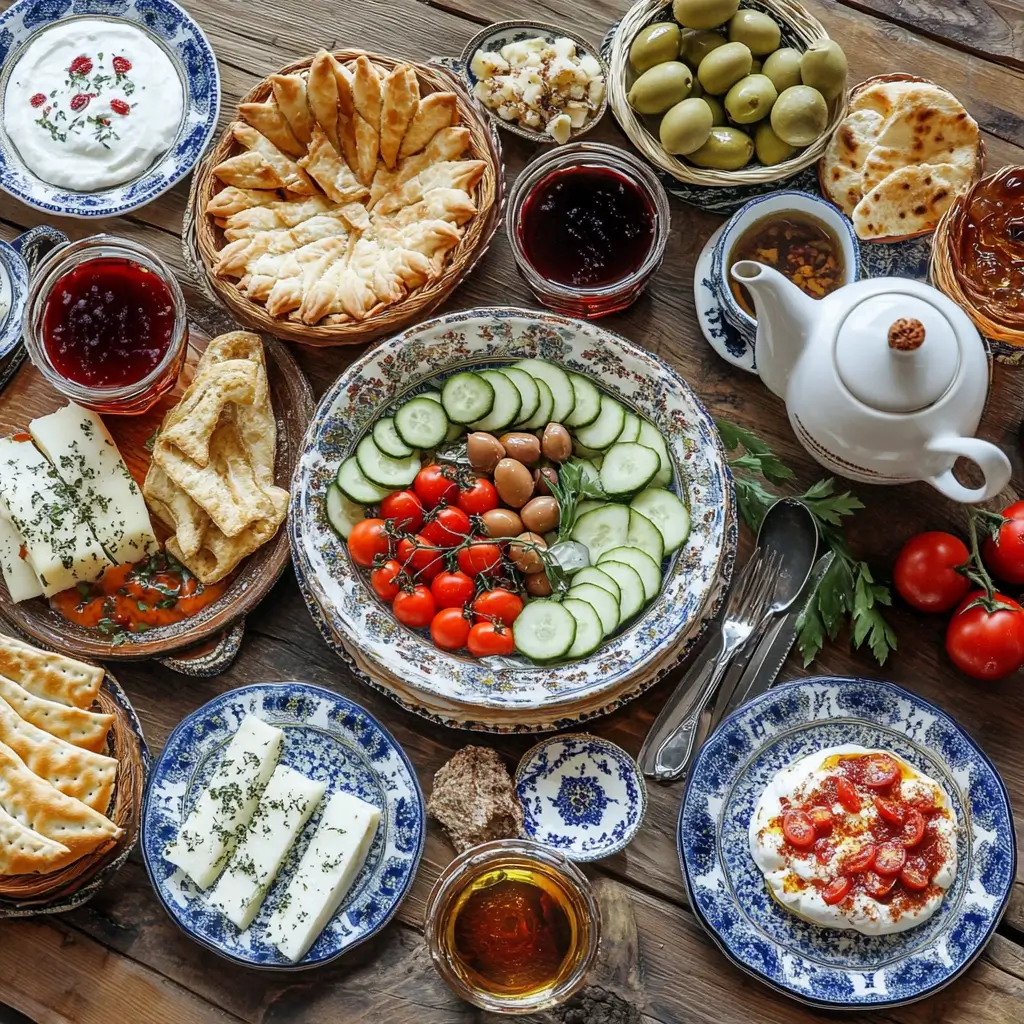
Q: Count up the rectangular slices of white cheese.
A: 6